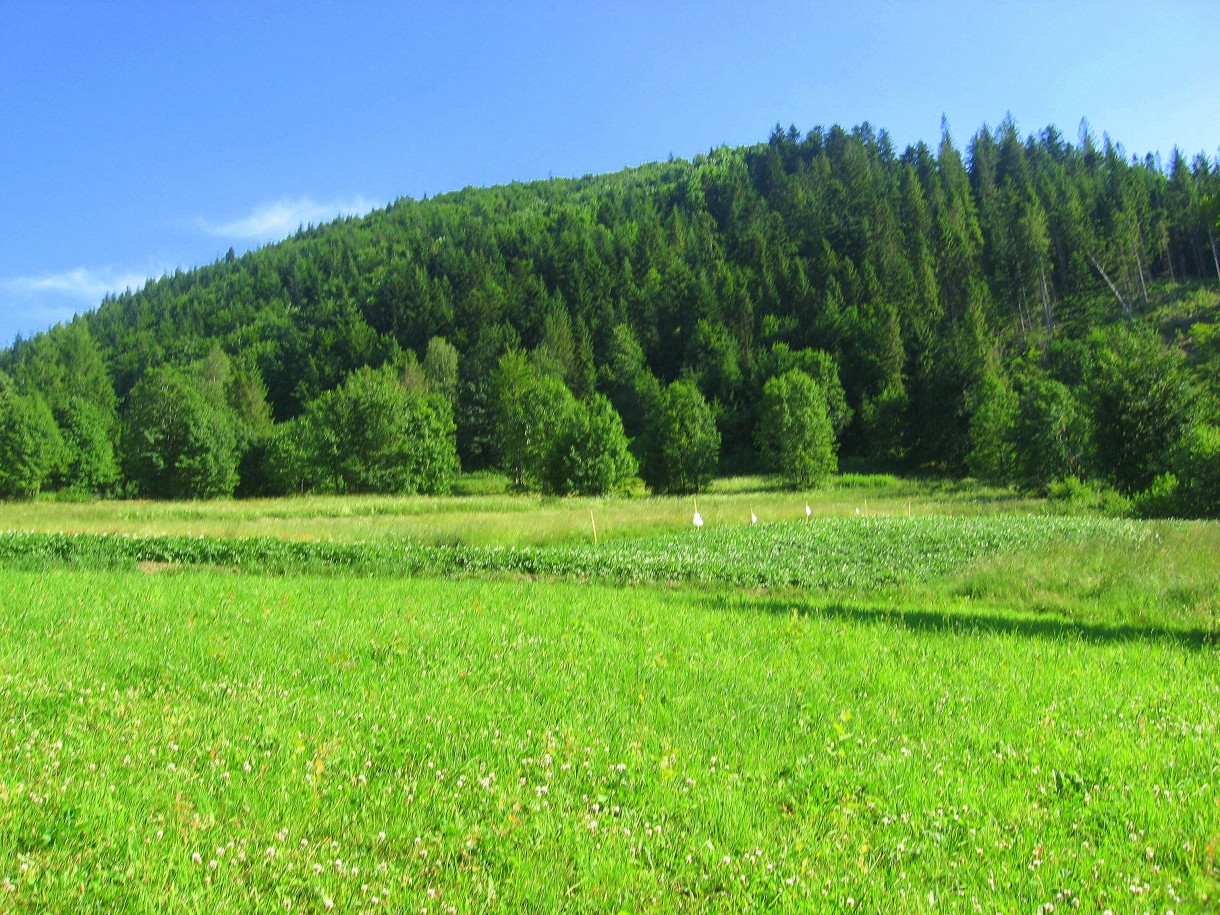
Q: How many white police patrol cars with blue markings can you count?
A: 0